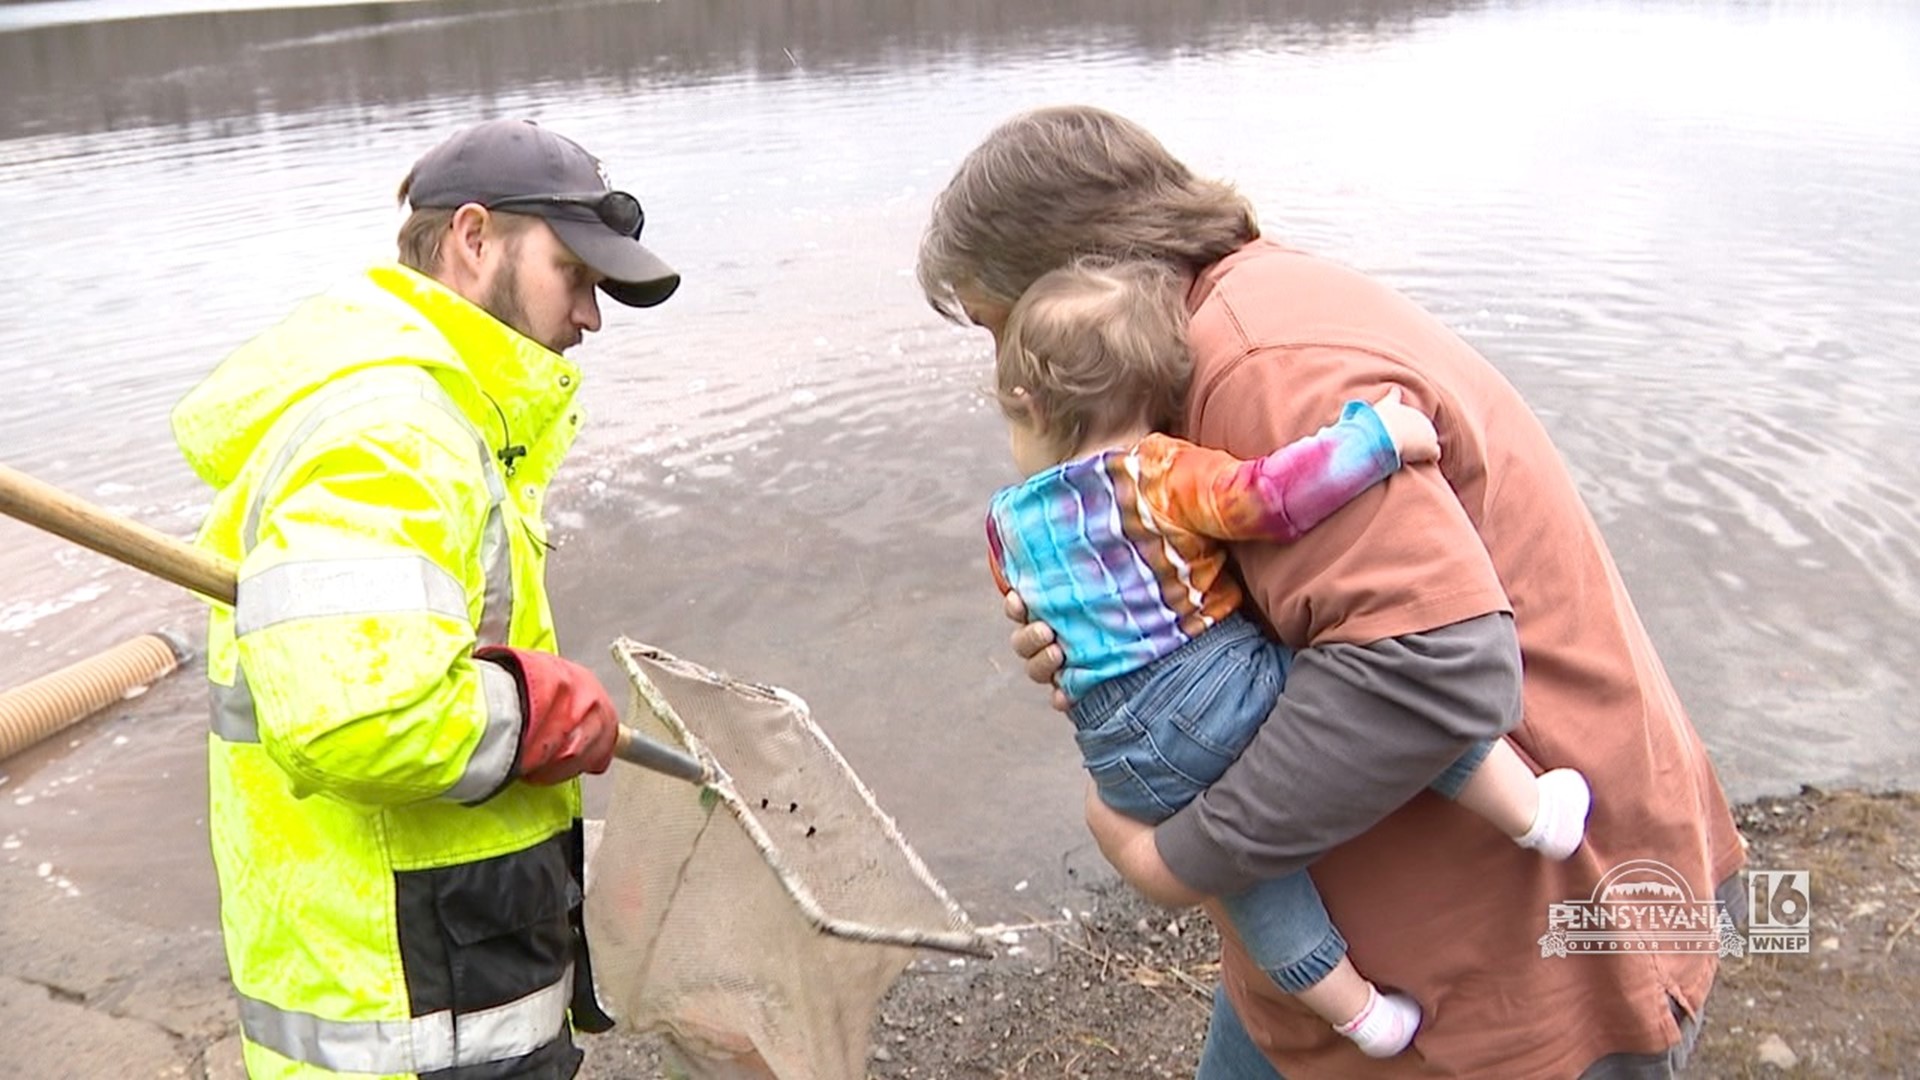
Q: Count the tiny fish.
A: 3